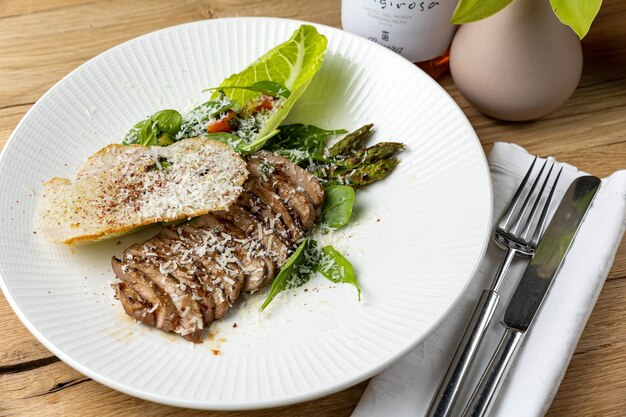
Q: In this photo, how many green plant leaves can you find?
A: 2